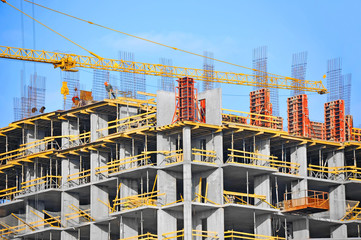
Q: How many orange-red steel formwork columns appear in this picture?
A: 4